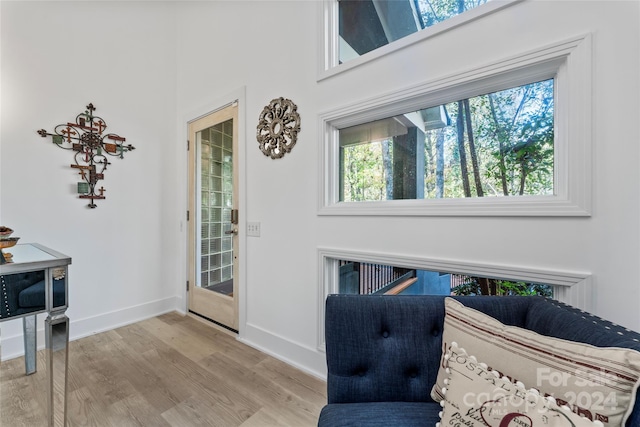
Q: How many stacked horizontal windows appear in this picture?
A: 3